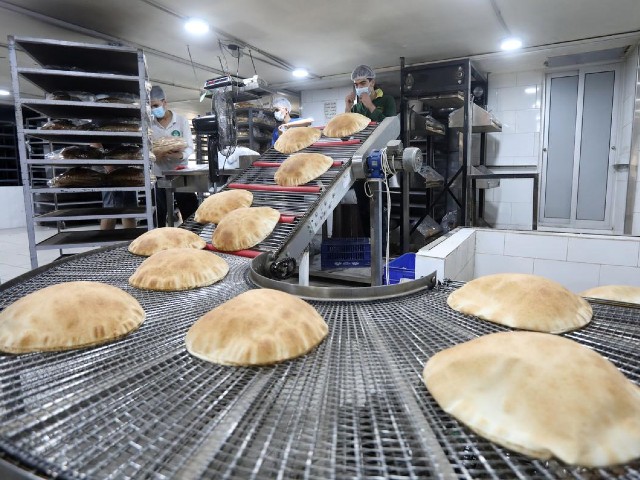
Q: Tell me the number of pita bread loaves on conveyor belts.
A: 12